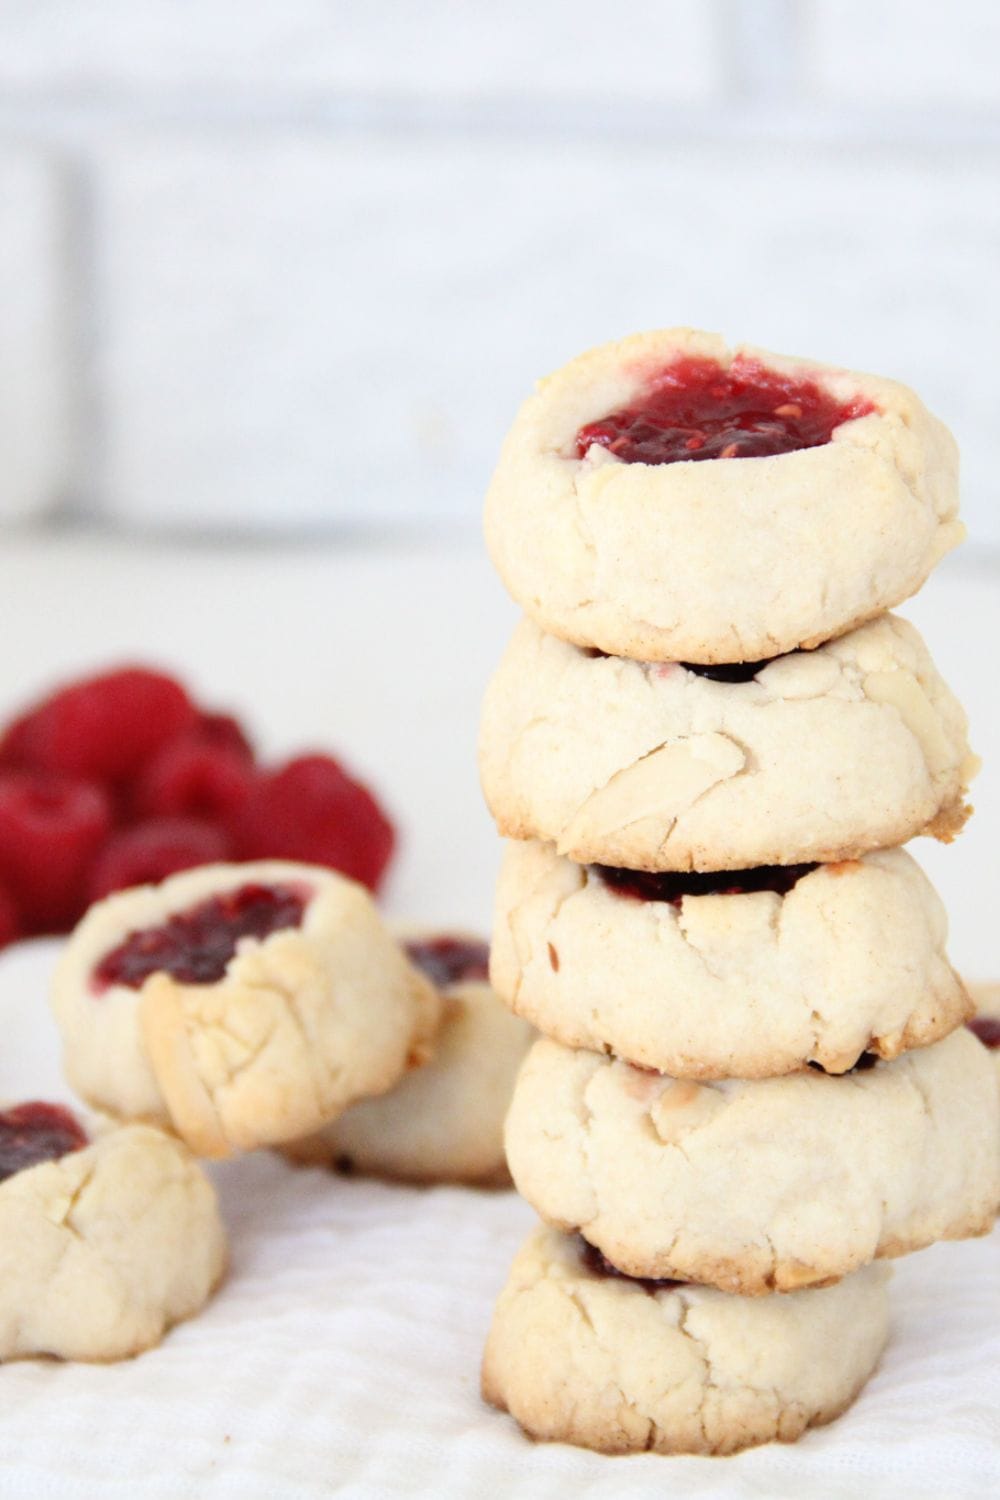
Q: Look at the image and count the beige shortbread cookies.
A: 9